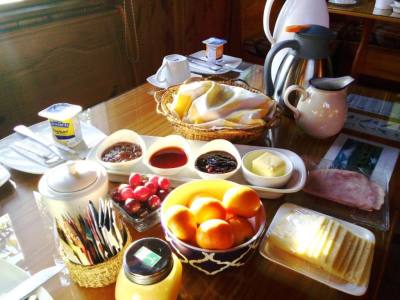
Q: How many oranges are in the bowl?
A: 5